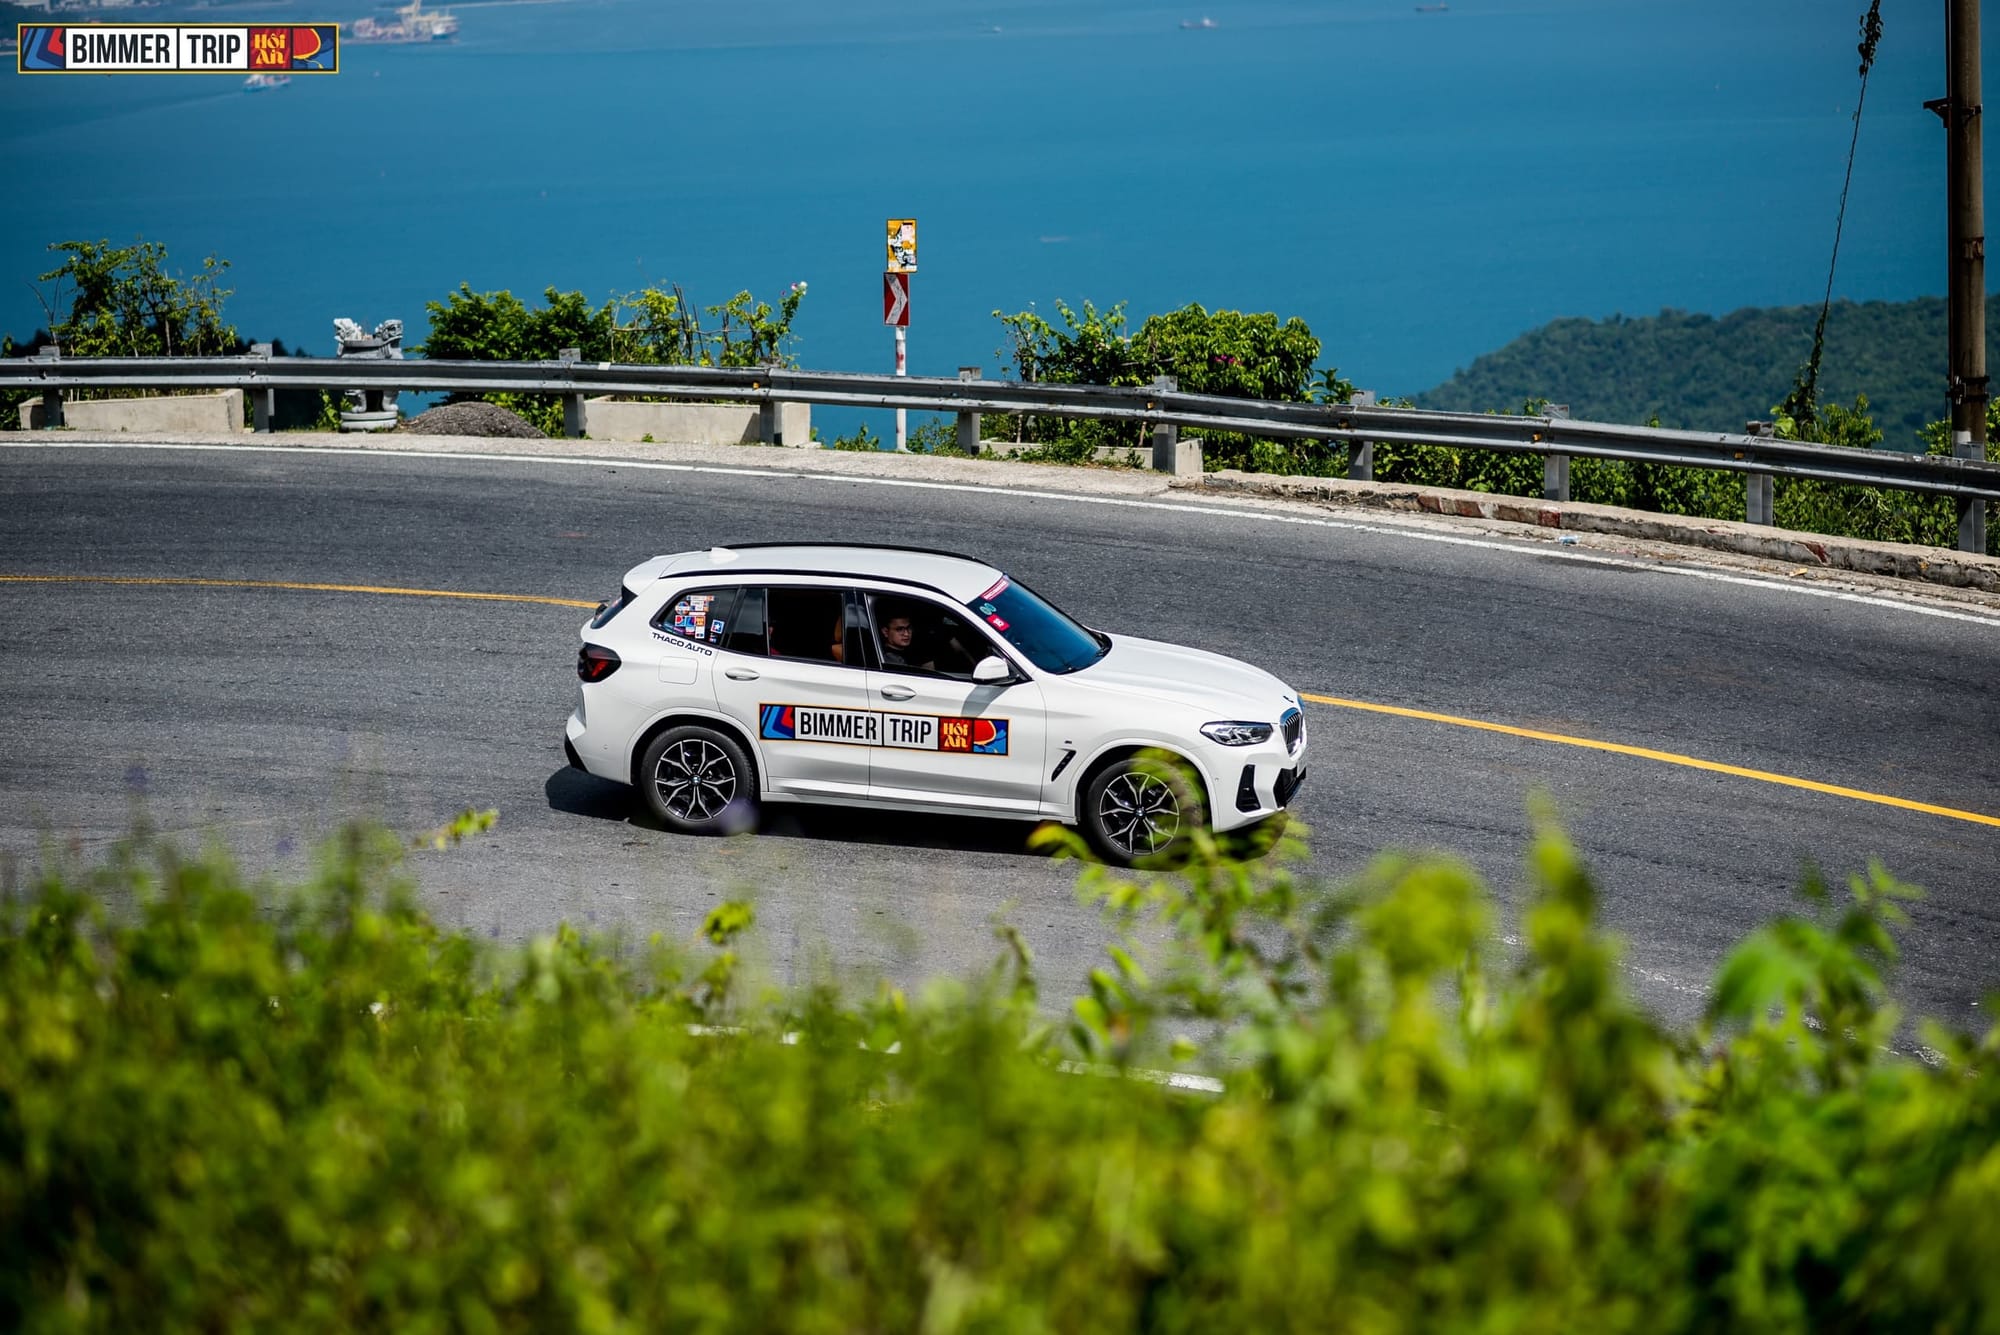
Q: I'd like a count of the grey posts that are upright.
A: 10